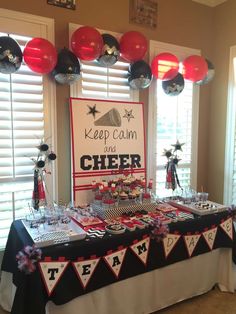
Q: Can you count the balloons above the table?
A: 11